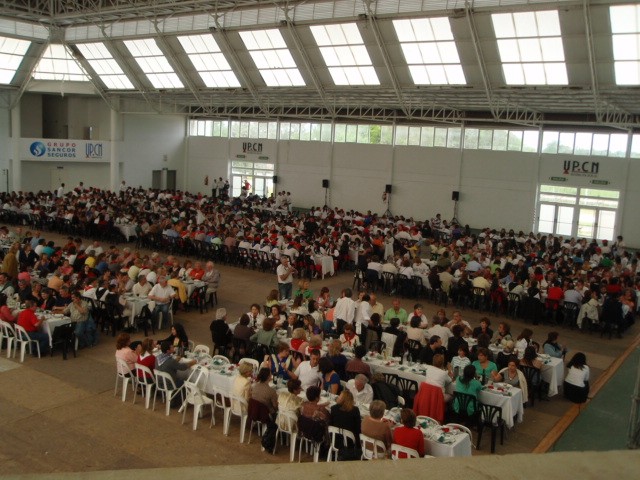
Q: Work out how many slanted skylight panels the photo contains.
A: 10